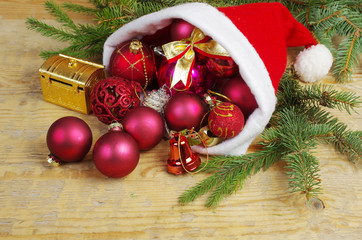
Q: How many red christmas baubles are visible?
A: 11